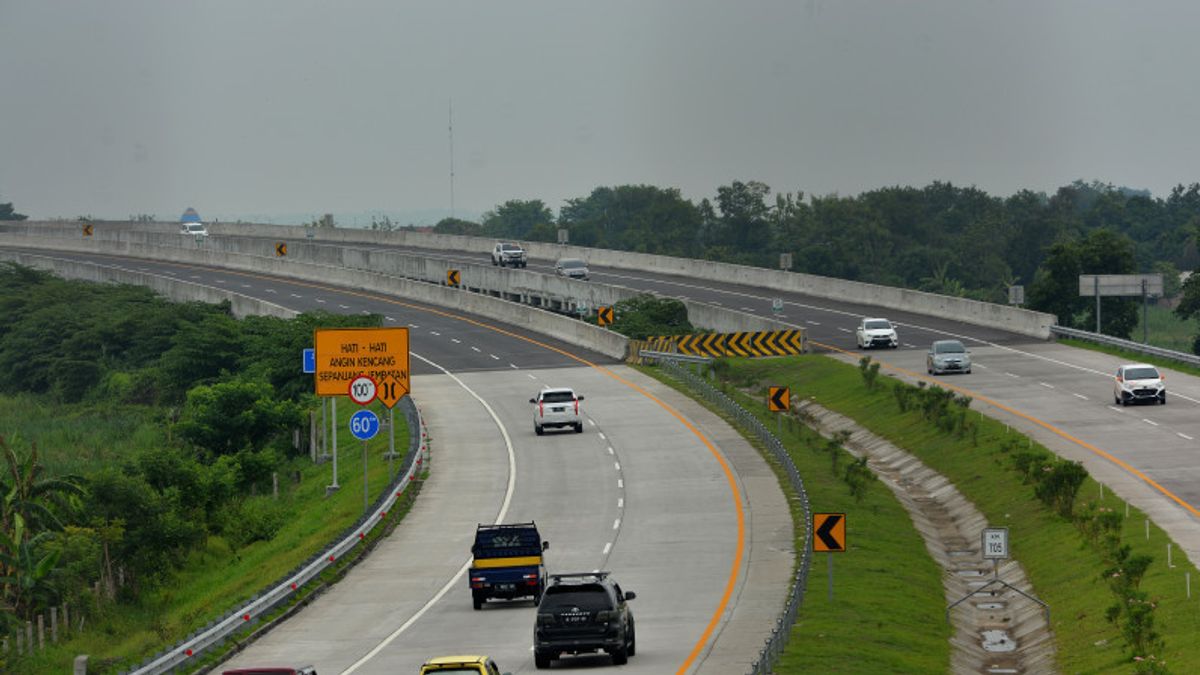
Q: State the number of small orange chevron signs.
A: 6